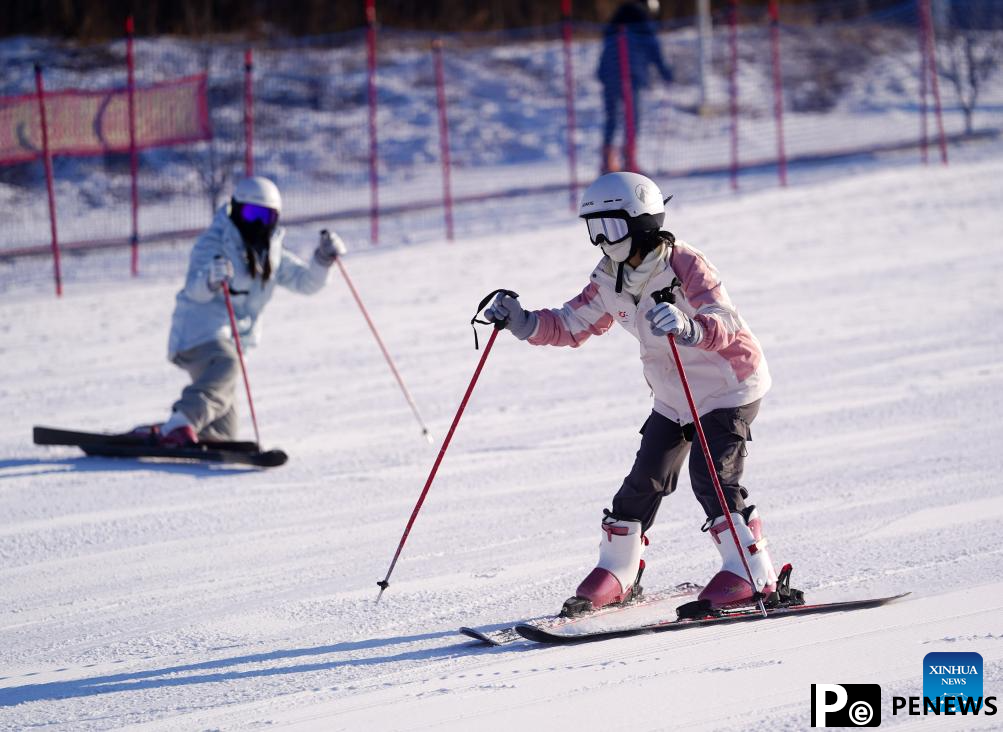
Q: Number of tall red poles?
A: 11